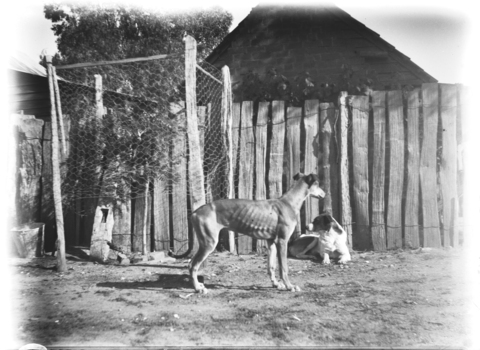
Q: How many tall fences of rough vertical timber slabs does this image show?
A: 1